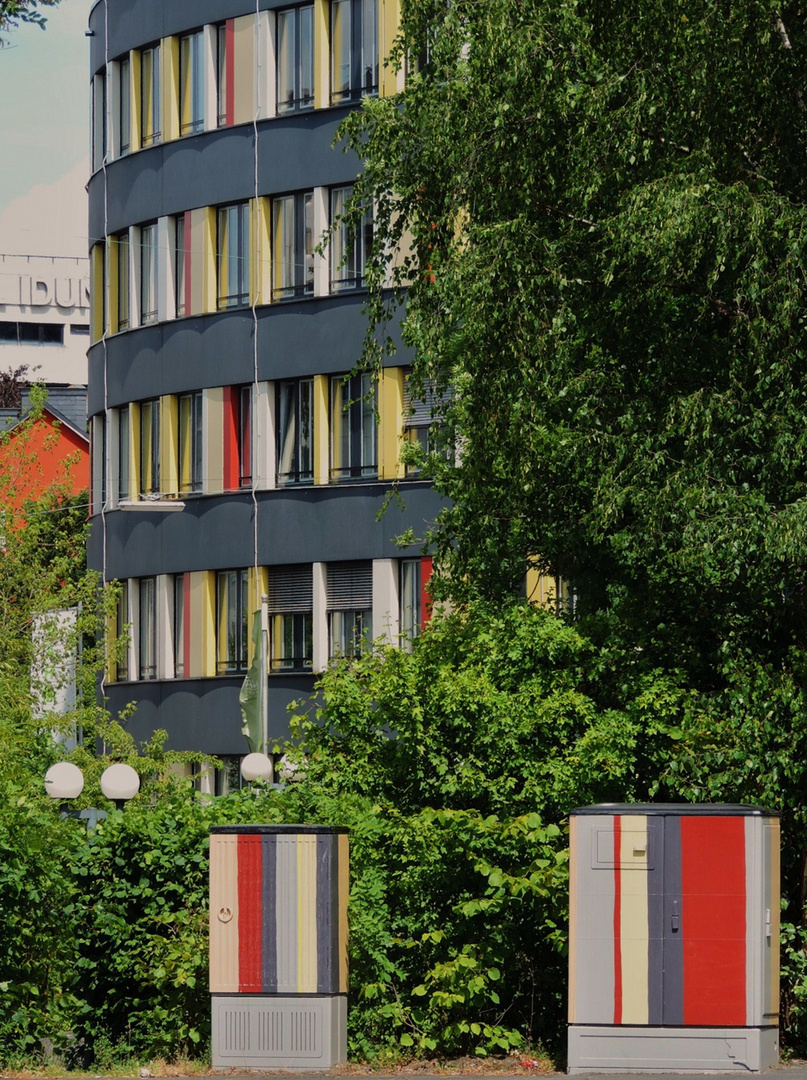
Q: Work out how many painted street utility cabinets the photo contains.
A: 2